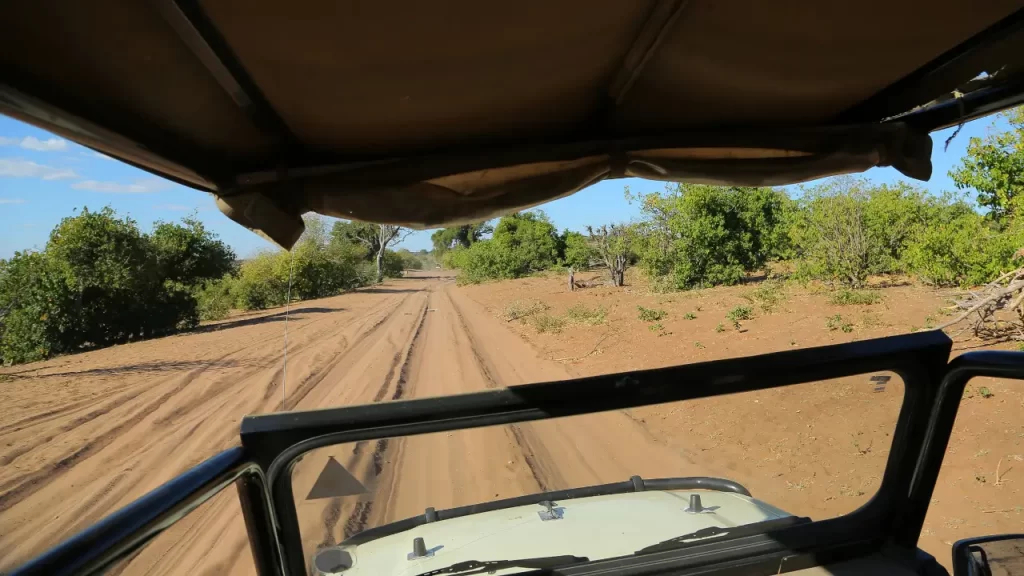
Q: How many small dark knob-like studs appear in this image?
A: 2